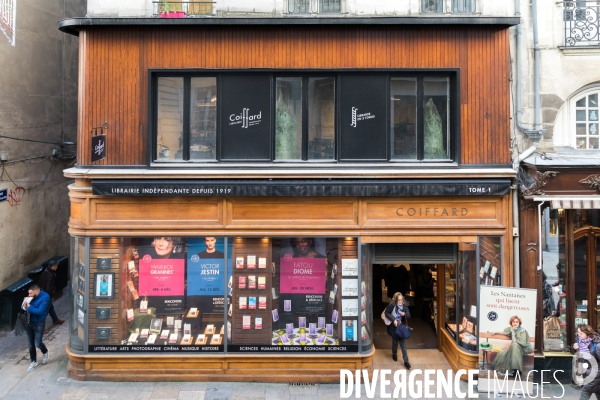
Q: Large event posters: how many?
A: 3